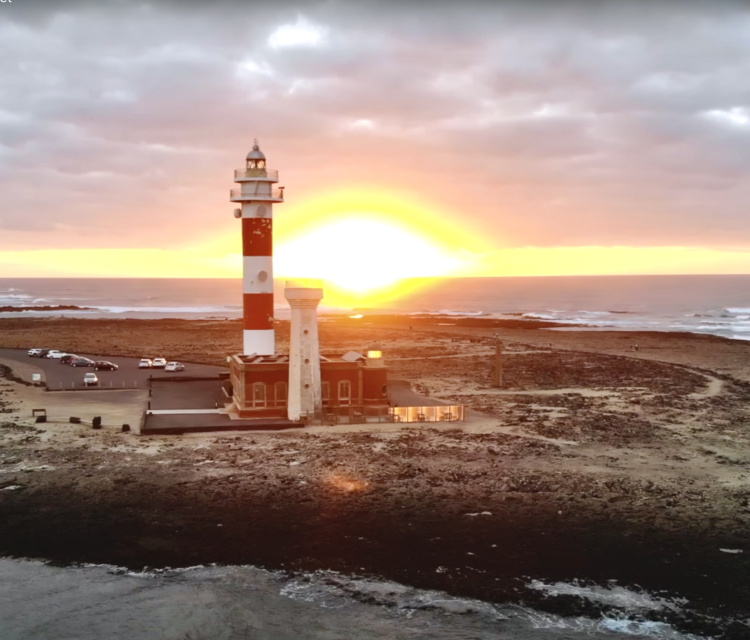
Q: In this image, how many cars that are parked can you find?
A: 10